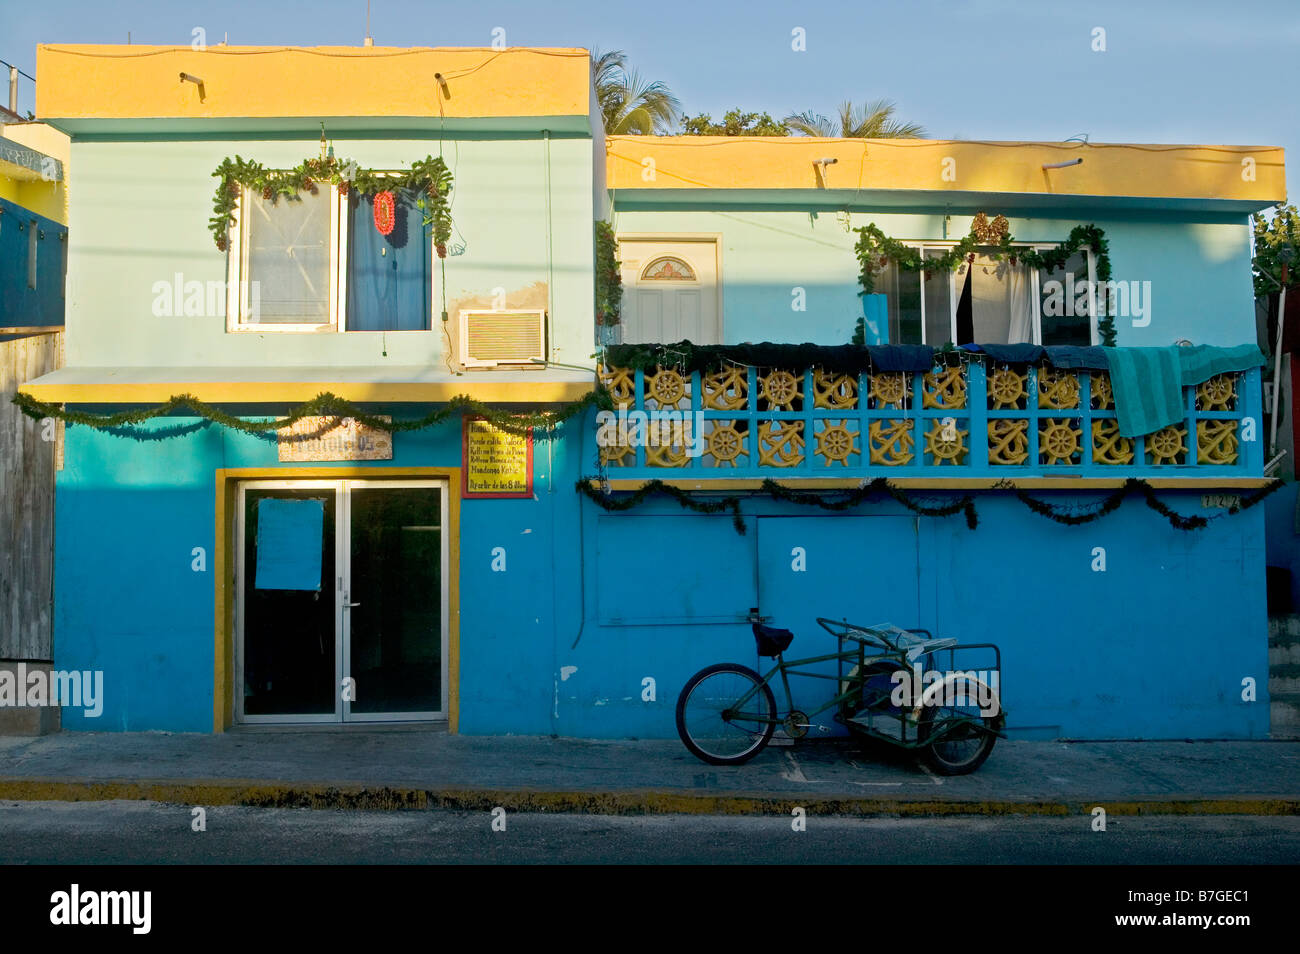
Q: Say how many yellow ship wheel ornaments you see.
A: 12